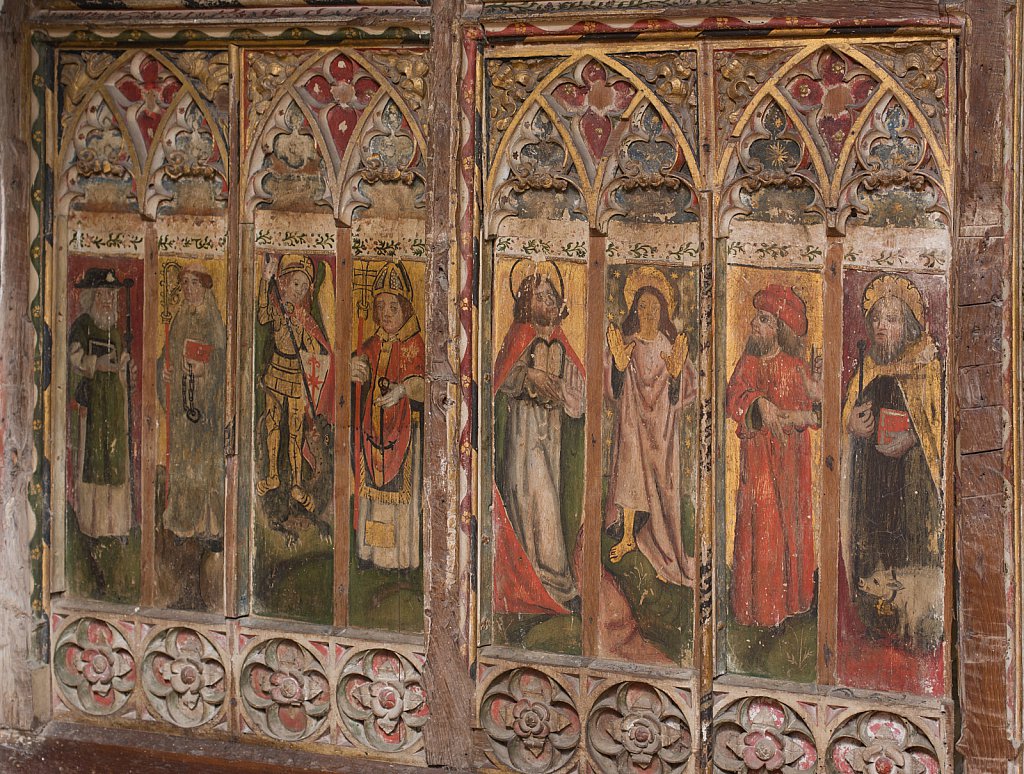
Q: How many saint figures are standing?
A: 8